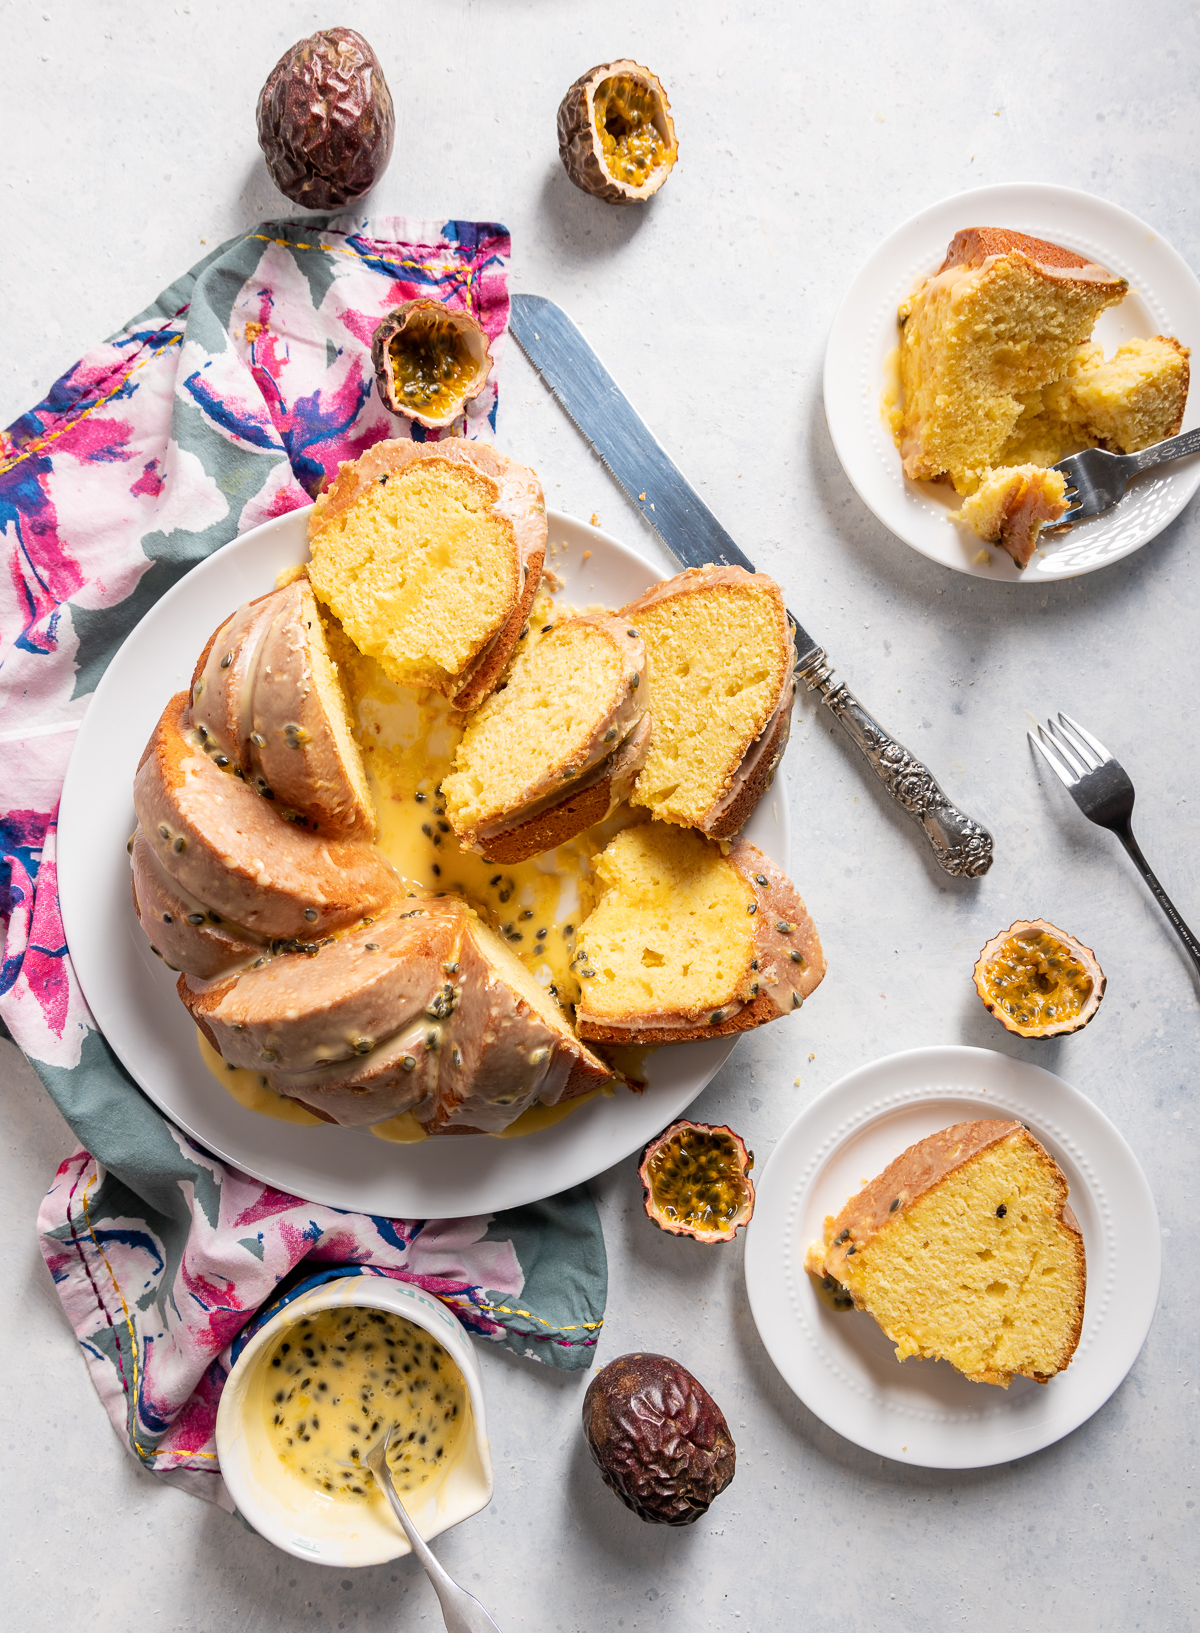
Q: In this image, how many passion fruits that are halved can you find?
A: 4